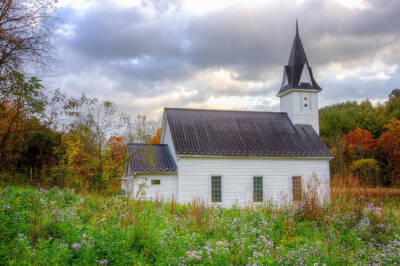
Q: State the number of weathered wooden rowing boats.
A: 0